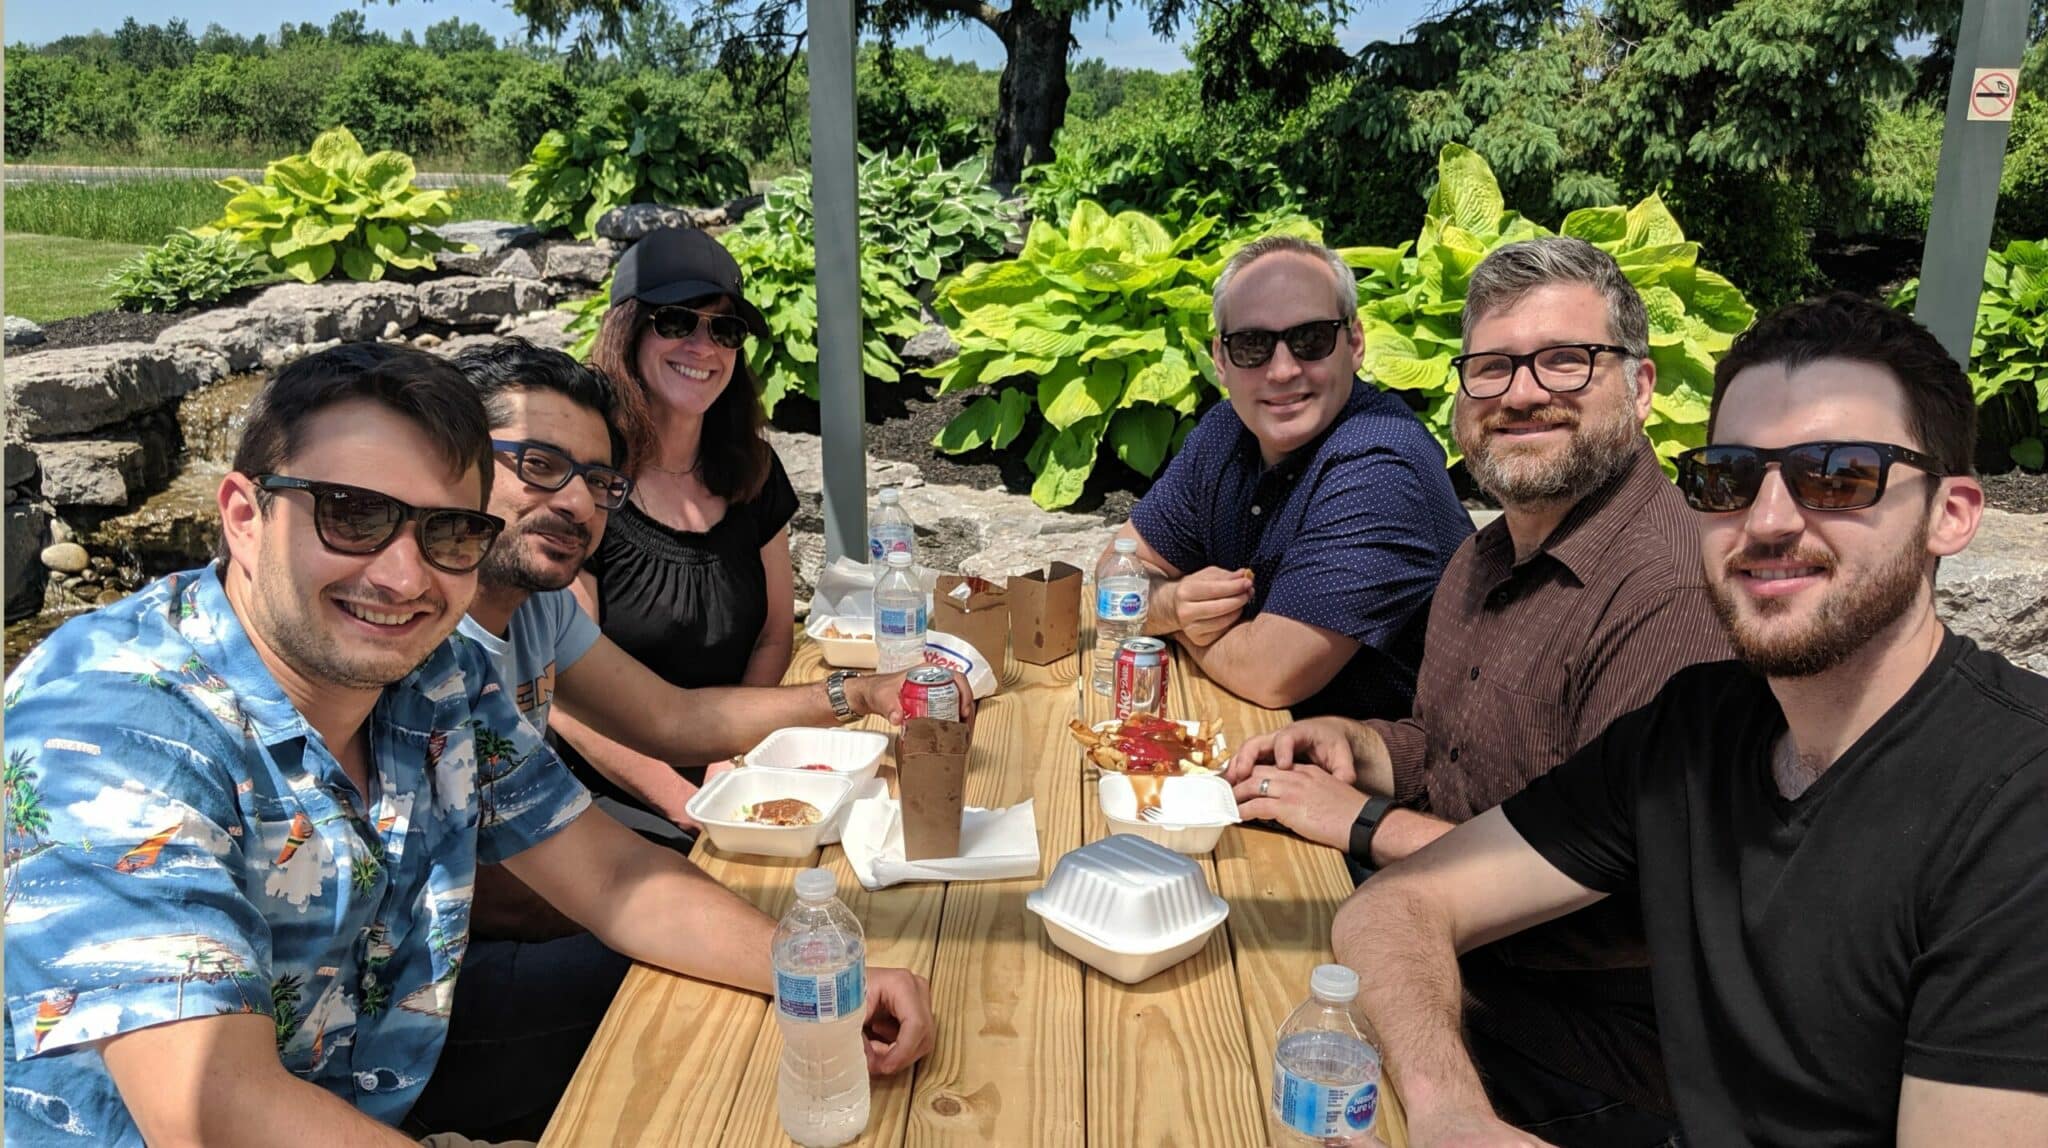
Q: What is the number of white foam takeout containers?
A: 4